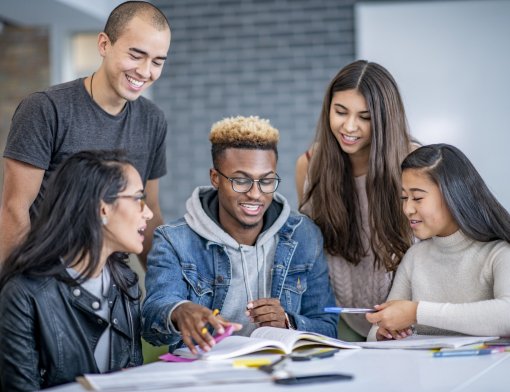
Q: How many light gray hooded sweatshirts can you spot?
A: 1